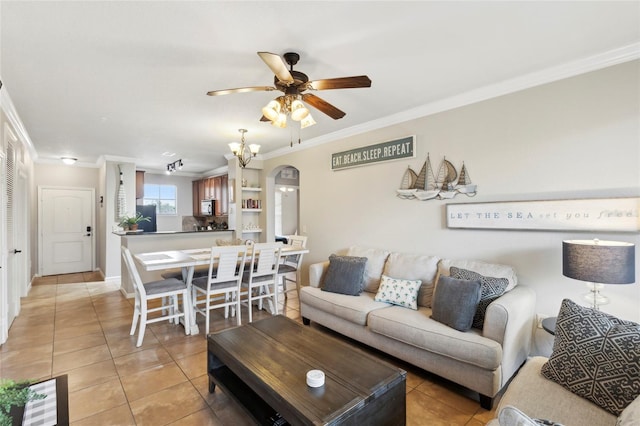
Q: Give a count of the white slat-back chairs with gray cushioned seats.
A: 4